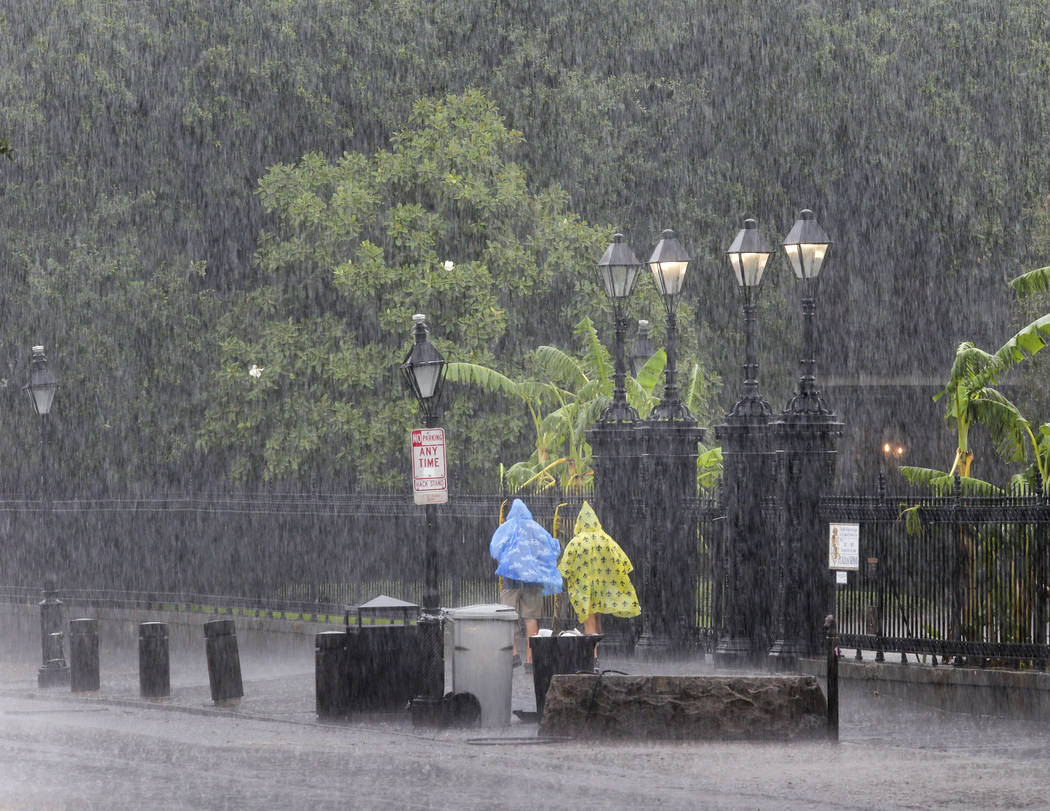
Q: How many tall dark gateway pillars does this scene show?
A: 4